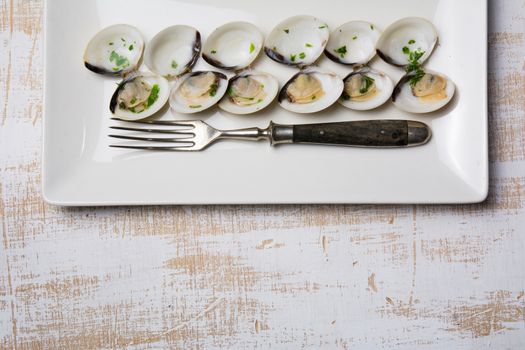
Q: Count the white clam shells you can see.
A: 12